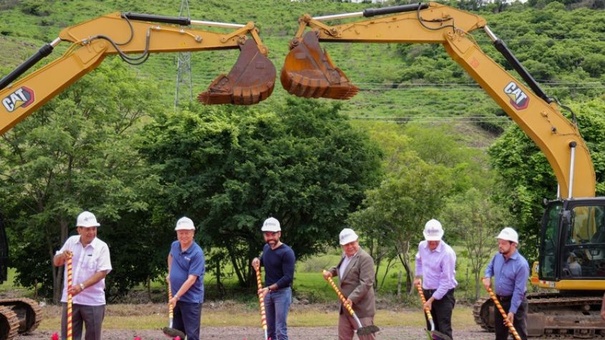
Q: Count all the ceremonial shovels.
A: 6